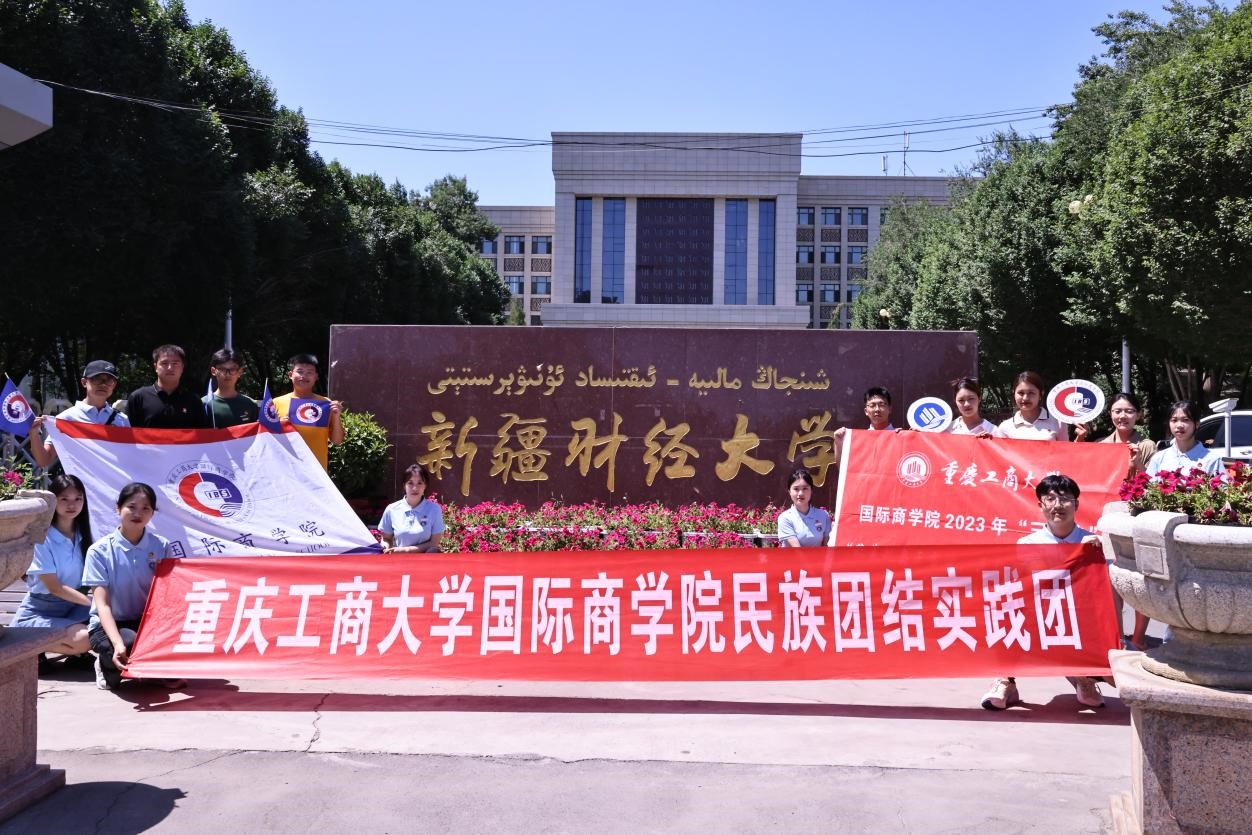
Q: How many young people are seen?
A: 14